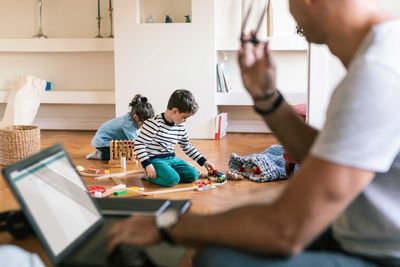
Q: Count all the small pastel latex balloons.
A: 0